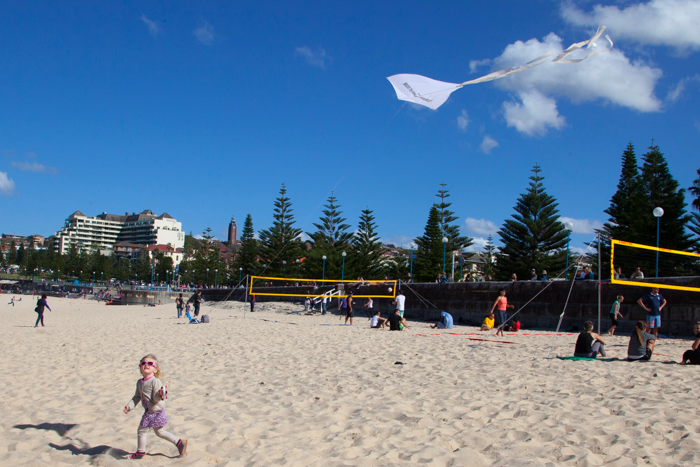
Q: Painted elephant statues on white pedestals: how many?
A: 0